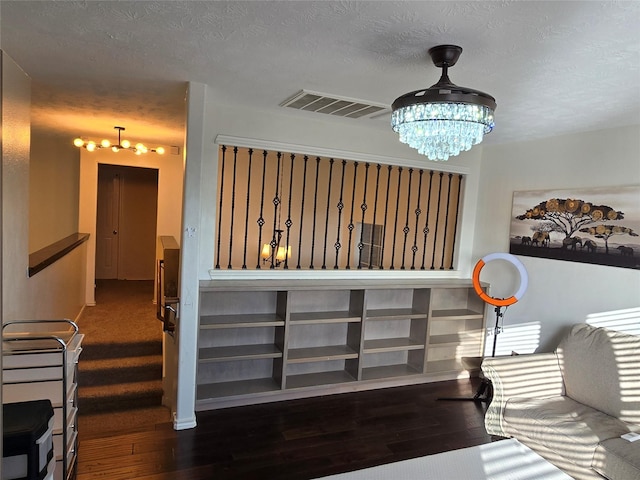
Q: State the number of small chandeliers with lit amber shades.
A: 1